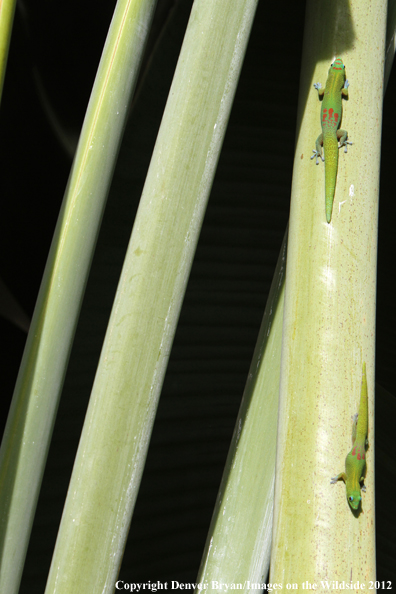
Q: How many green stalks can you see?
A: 5